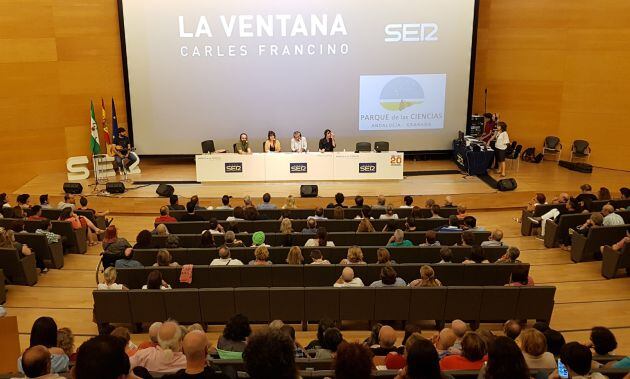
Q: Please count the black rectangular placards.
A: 3